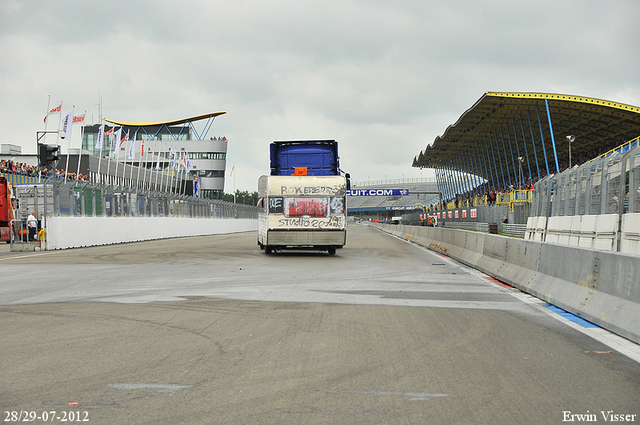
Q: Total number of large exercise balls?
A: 0